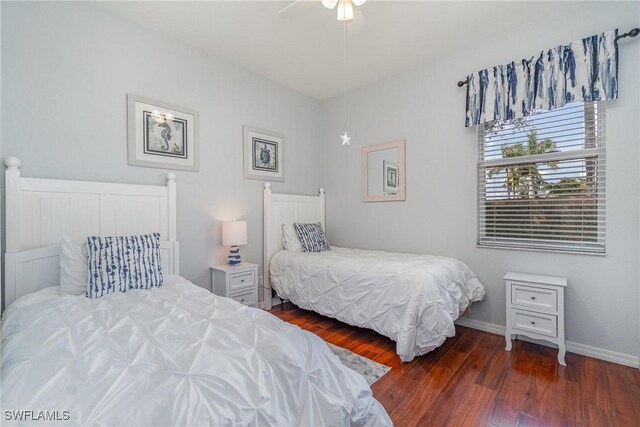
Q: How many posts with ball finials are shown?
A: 4